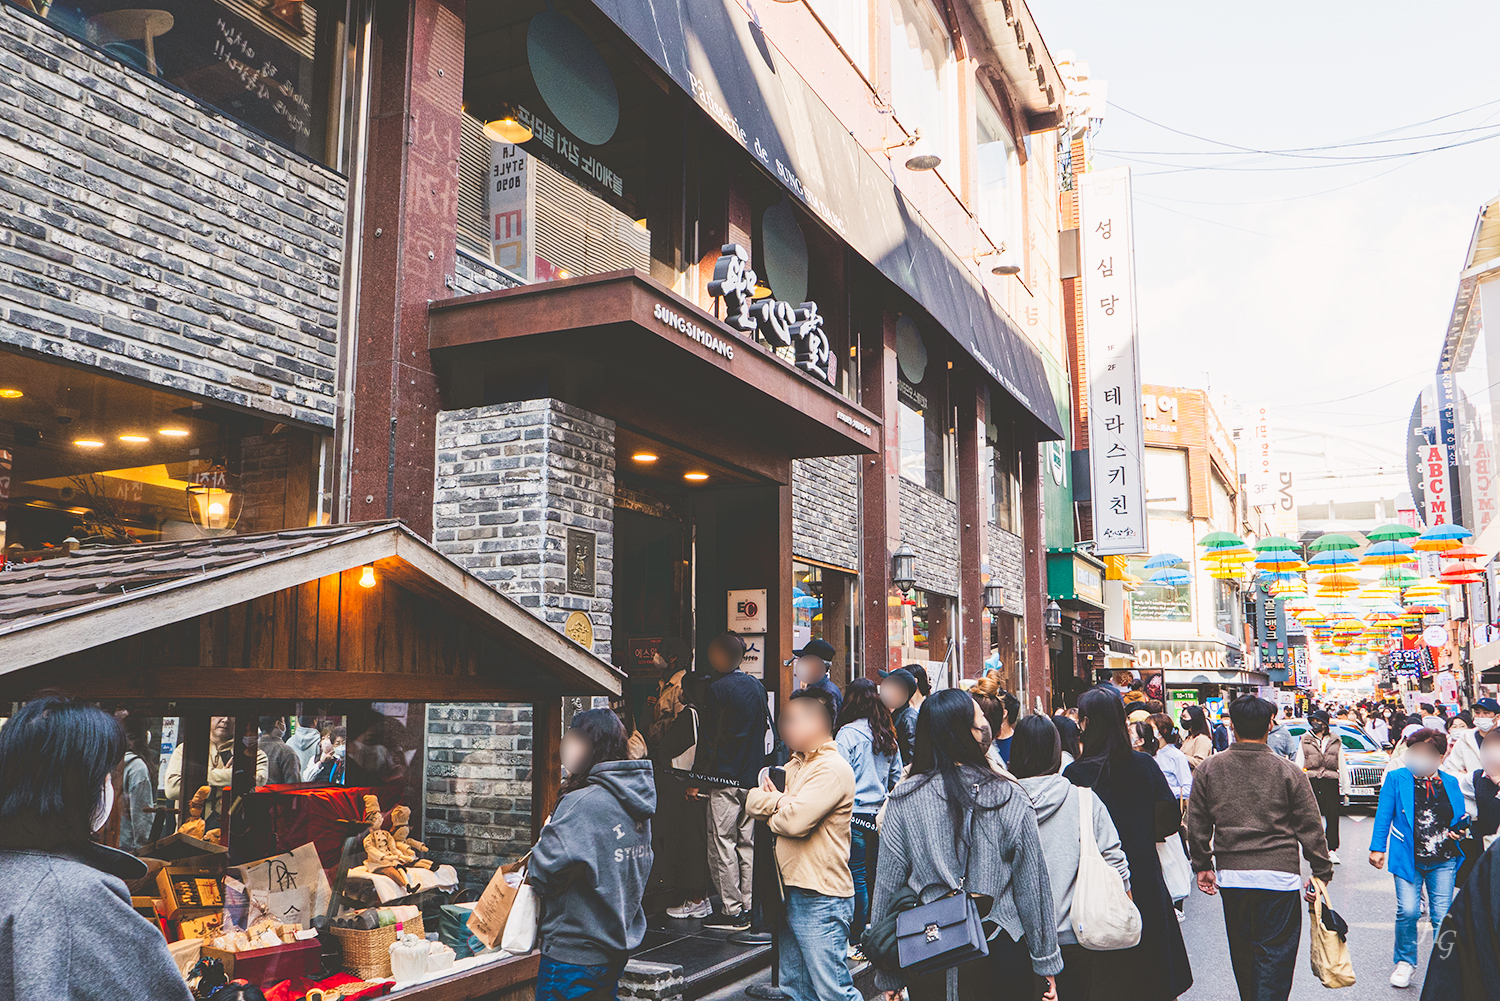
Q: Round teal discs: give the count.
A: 3